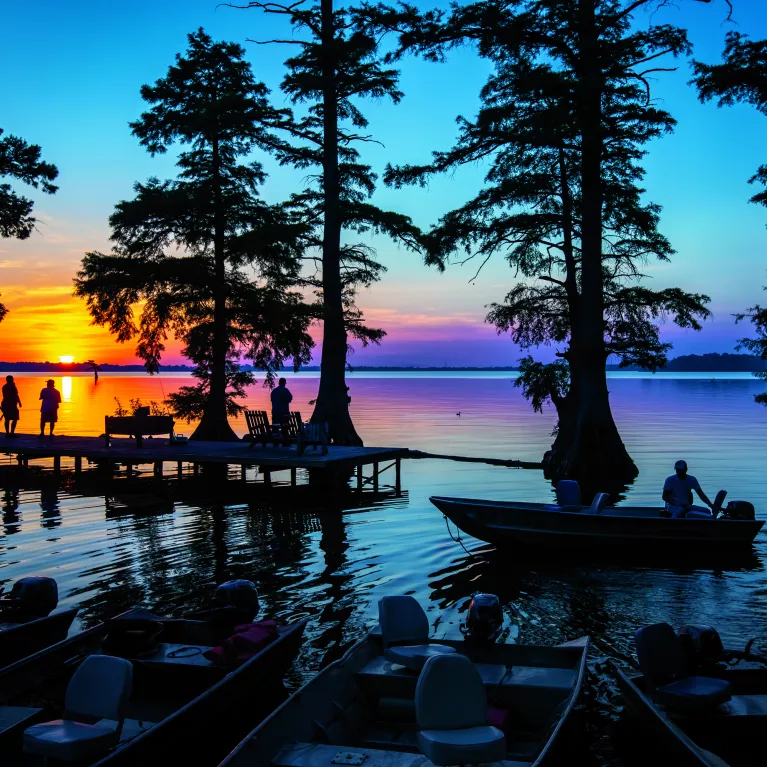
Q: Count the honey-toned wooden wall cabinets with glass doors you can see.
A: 0